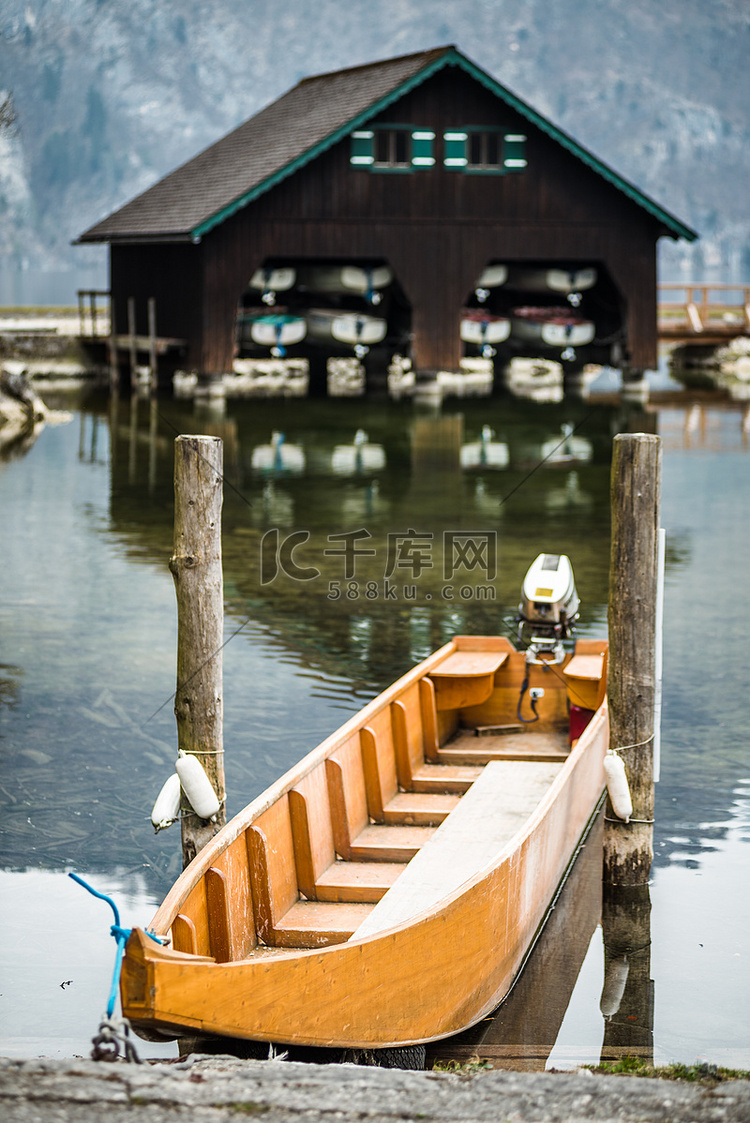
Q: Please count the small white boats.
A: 8